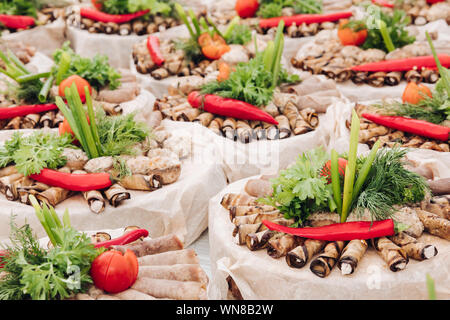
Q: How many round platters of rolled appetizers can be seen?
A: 12